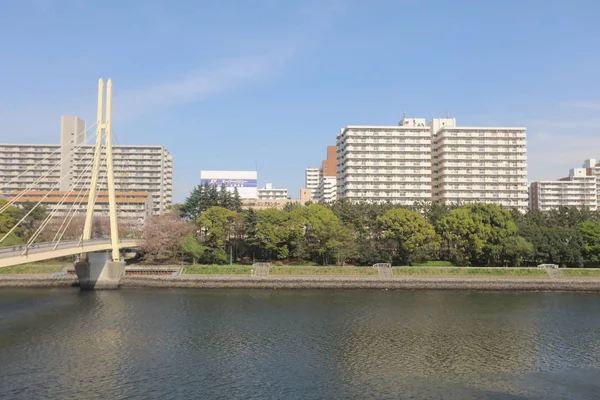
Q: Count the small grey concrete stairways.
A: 3